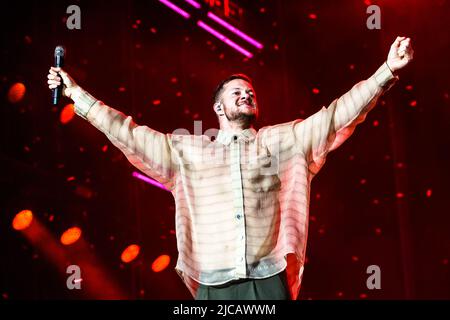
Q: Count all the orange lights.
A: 6